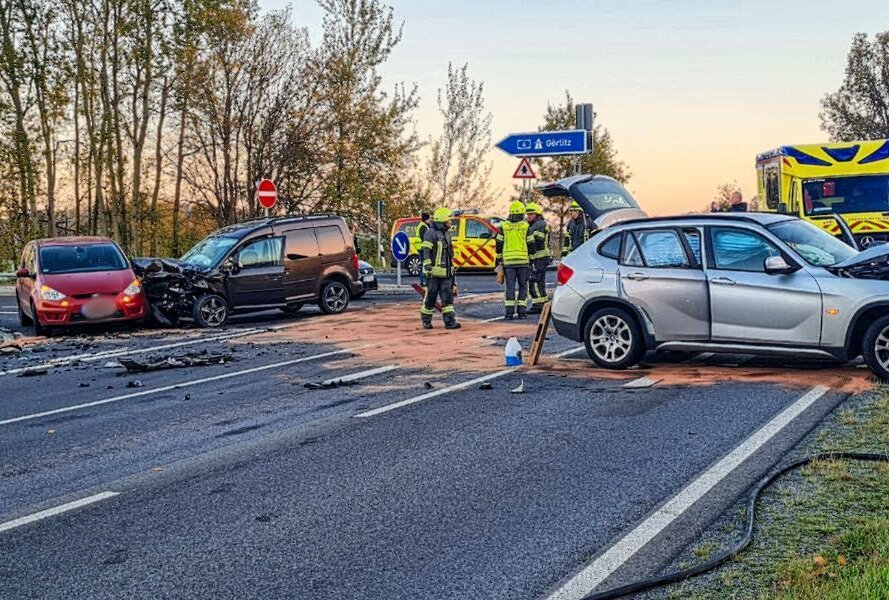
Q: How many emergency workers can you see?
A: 5